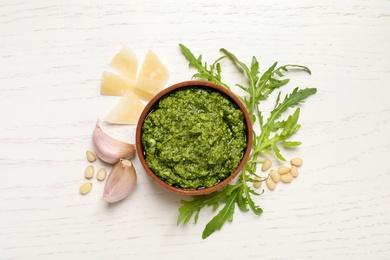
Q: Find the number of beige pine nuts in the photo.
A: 12